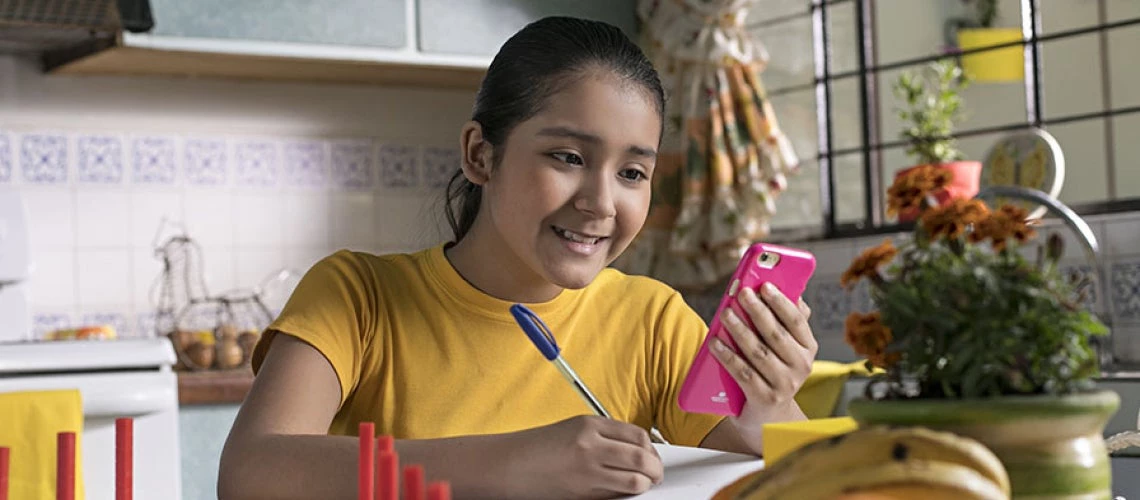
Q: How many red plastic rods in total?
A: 8